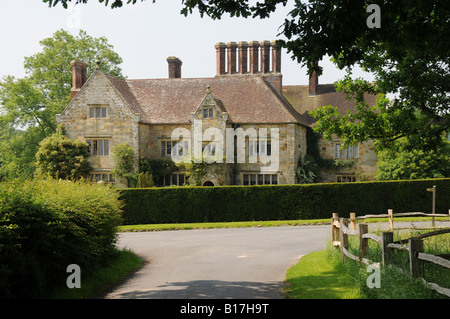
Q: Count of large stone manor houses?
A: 1